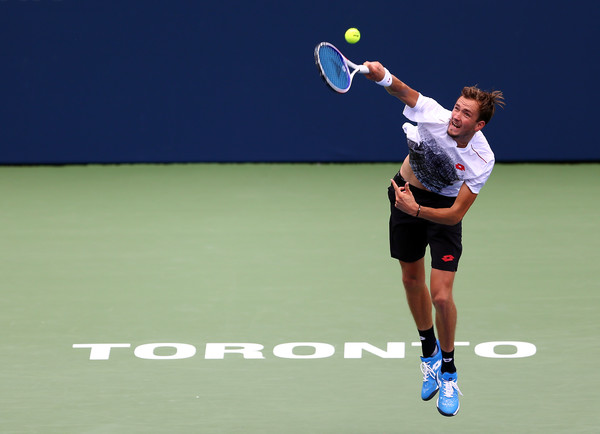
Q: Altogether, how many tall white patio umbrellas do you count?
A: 0